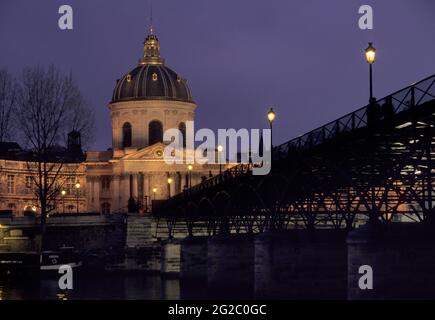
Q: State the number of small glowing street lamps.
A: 8